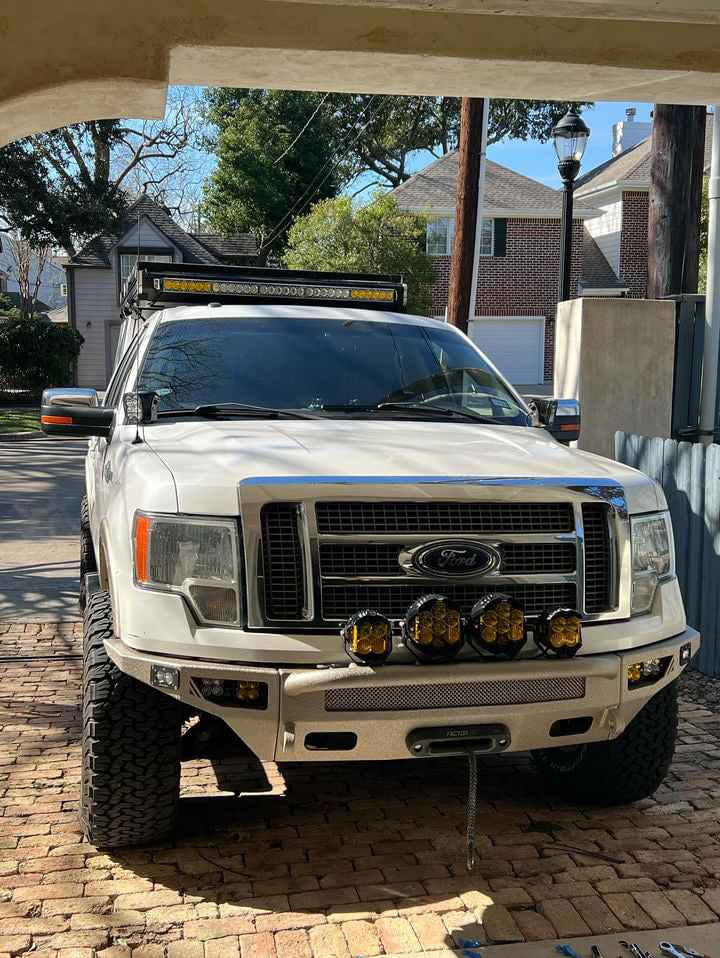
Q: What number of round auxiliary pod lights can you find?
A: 4